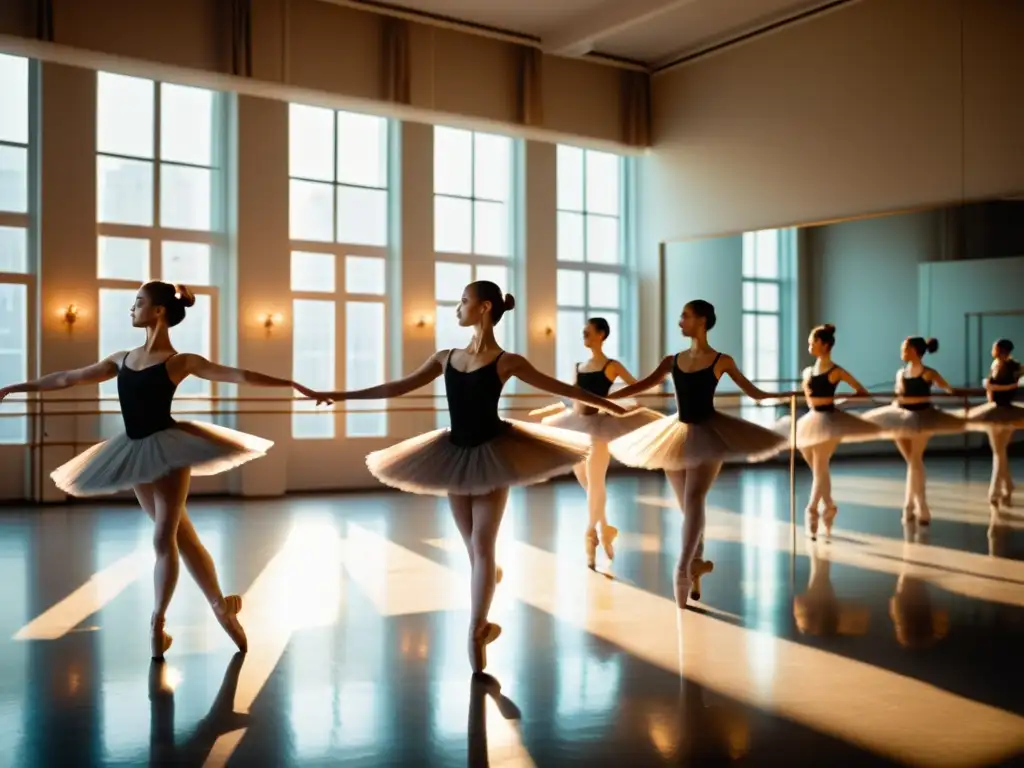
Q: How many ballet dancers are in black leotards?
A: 7